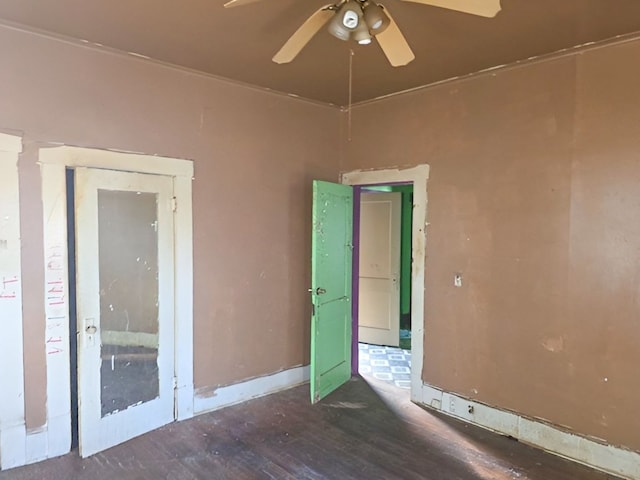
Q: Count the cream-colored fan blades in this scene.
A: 4